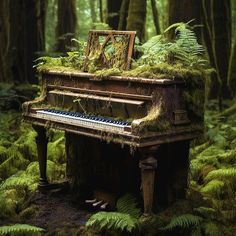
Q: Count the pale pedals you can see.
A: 3